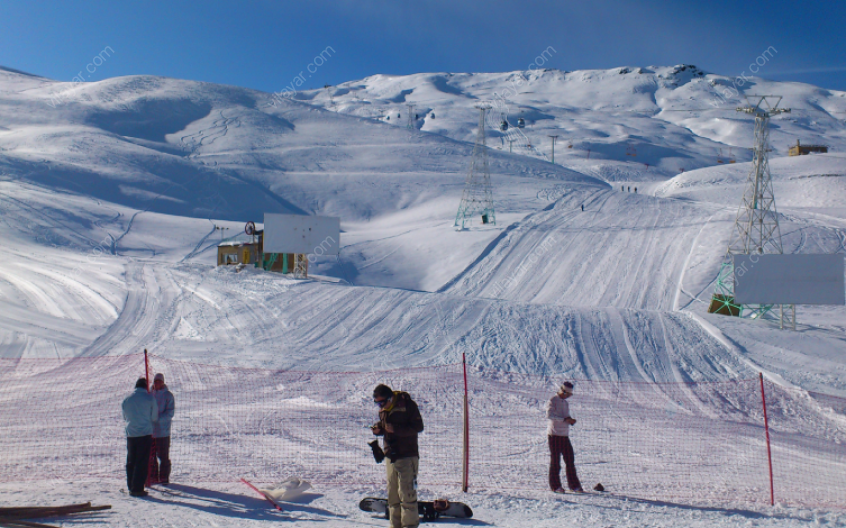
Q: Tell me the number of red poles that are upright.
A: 3